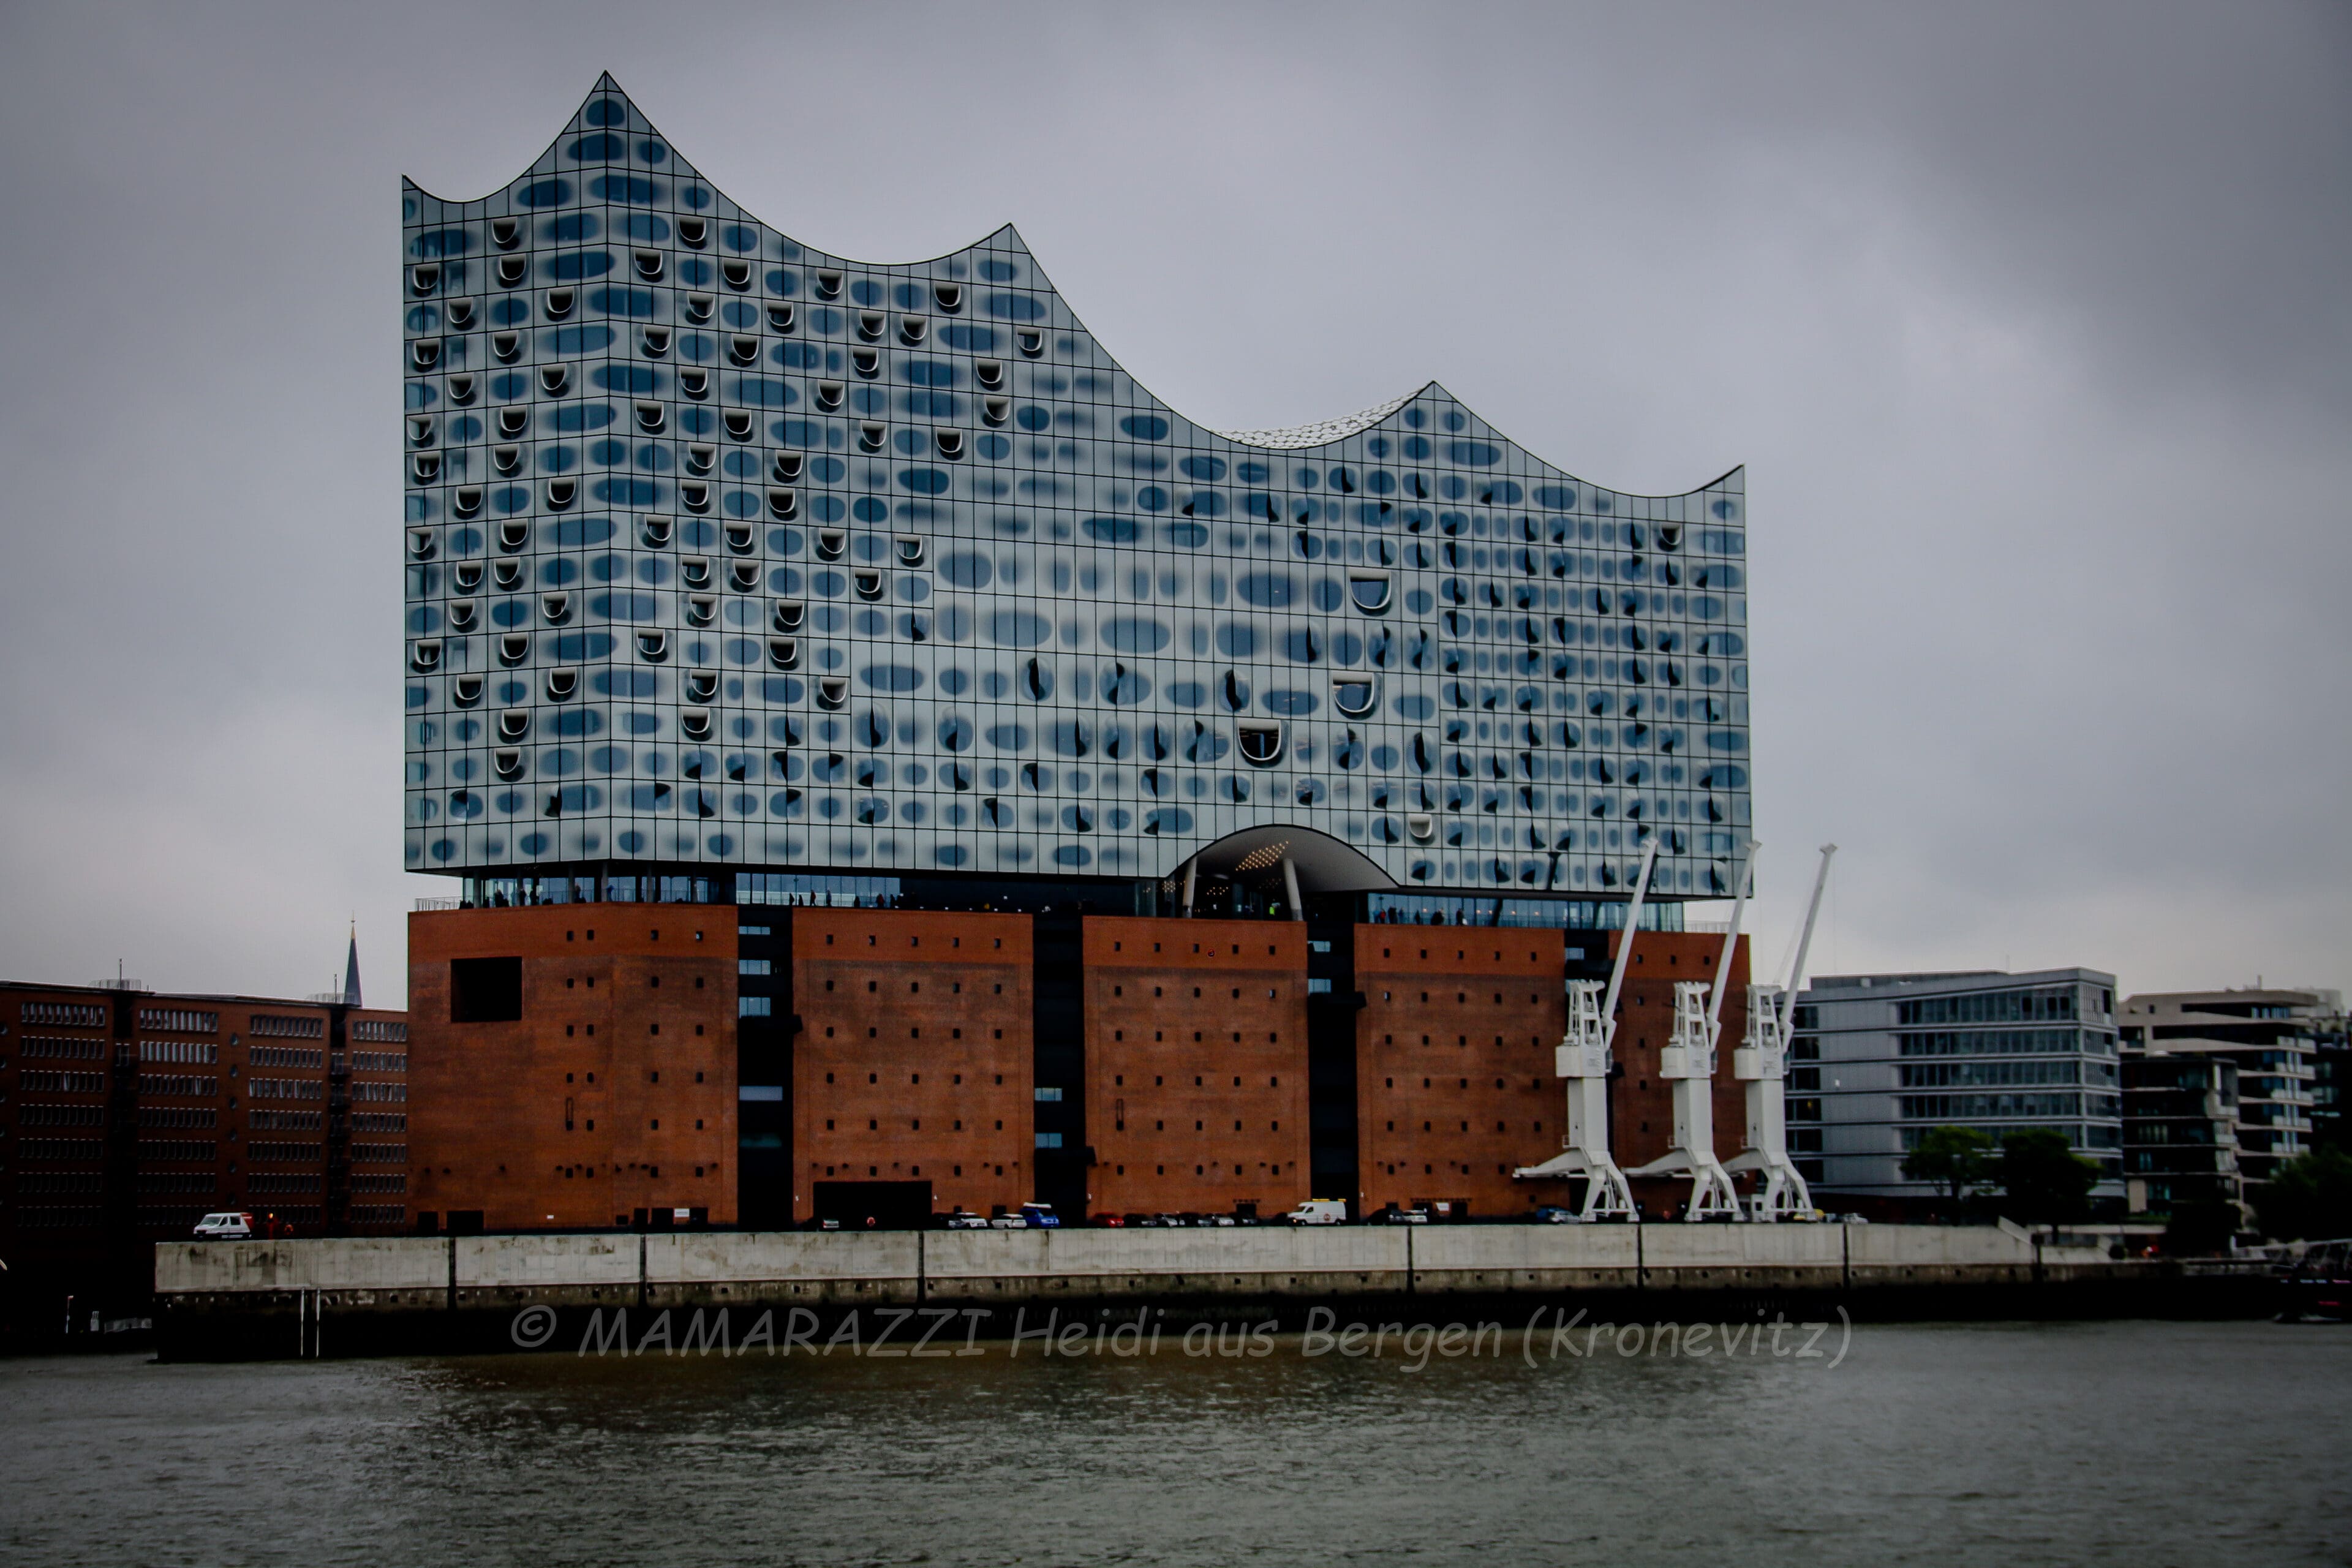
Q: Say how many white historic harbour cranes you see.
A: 3